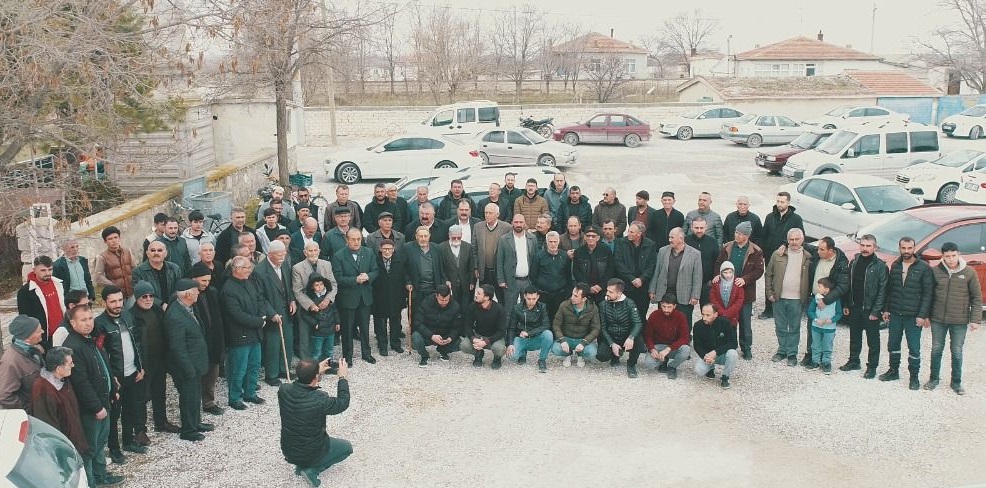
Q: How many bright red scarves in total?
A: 0